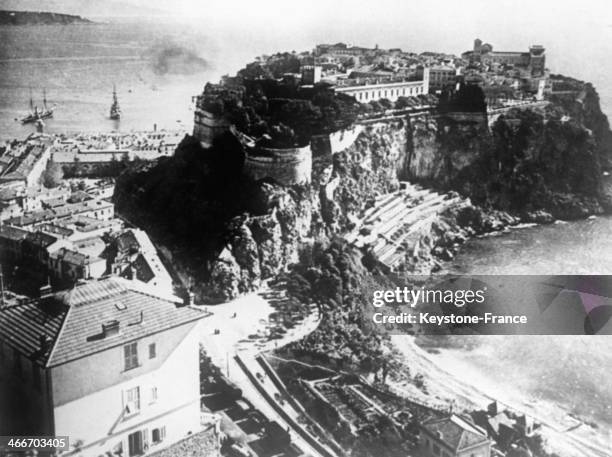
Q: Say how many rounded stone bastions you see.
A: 2